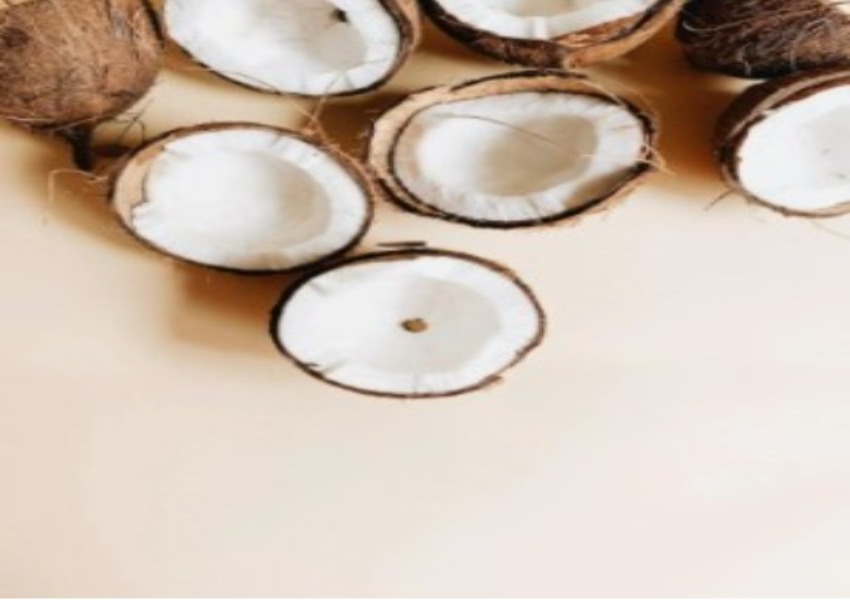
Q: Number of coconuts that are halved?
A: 6